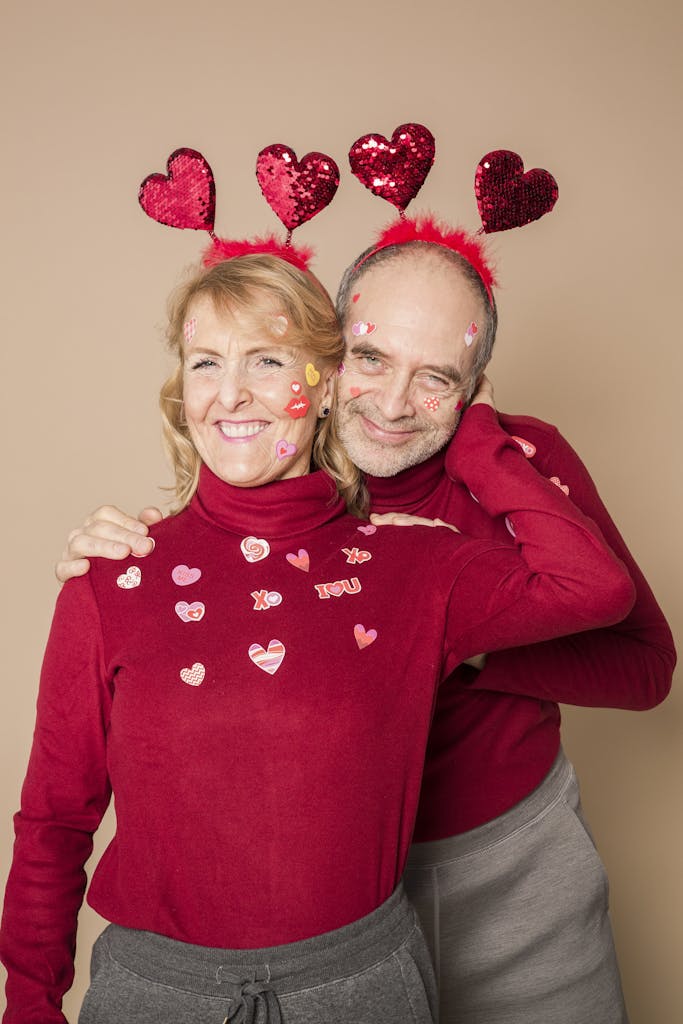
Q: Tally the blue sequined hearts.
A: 0